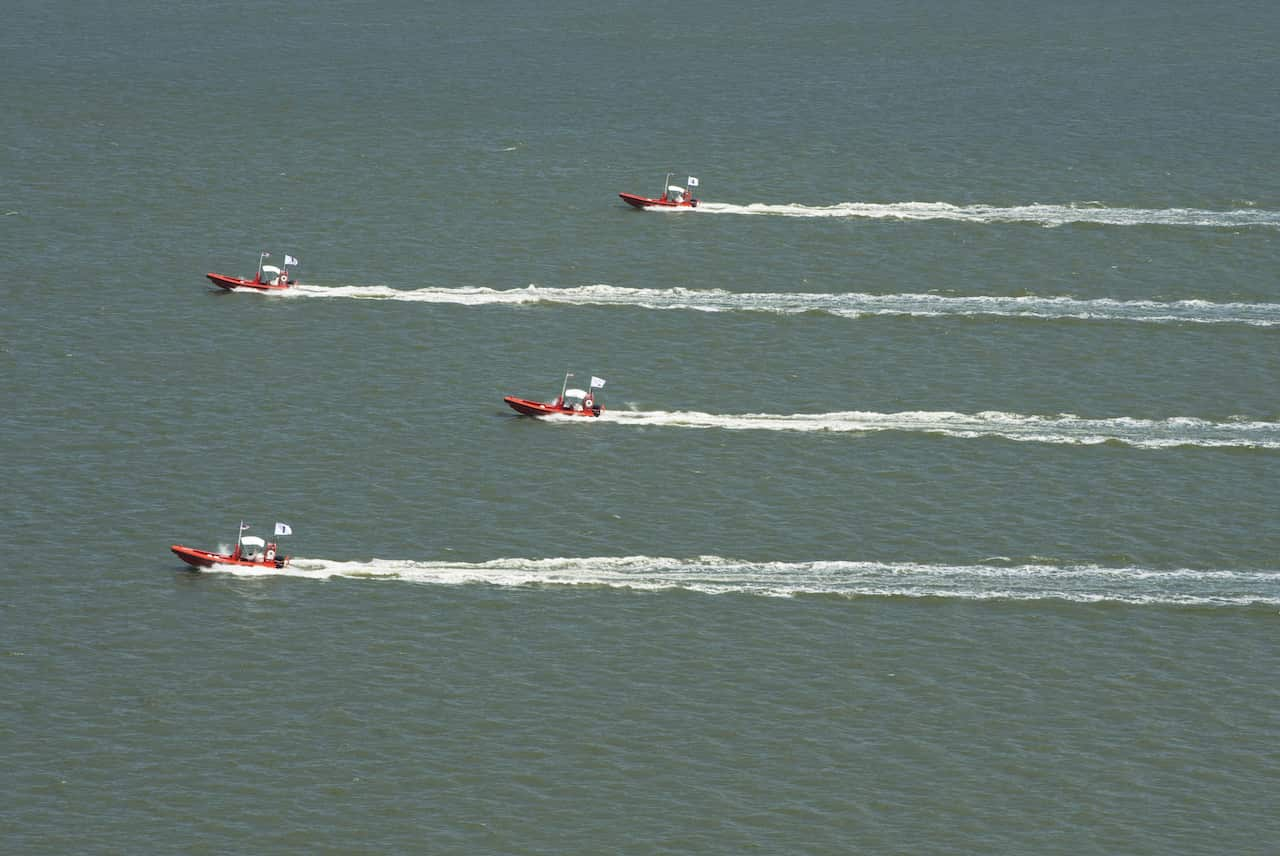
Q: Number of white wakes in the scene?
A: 4